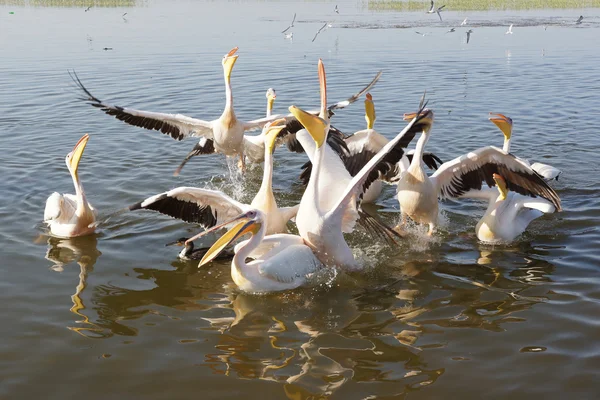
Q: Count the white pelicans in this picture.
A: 10